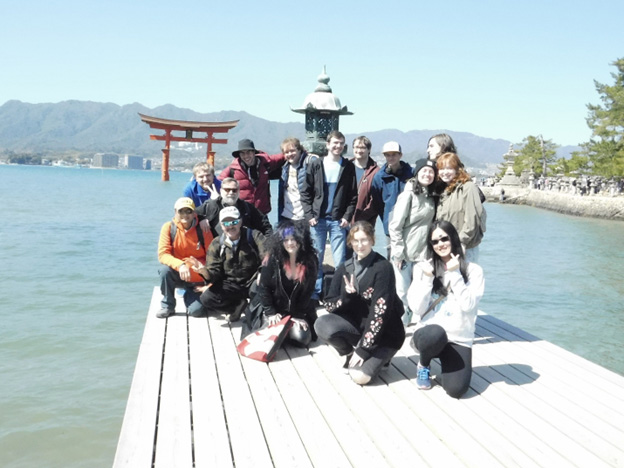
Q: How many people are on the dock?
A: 15